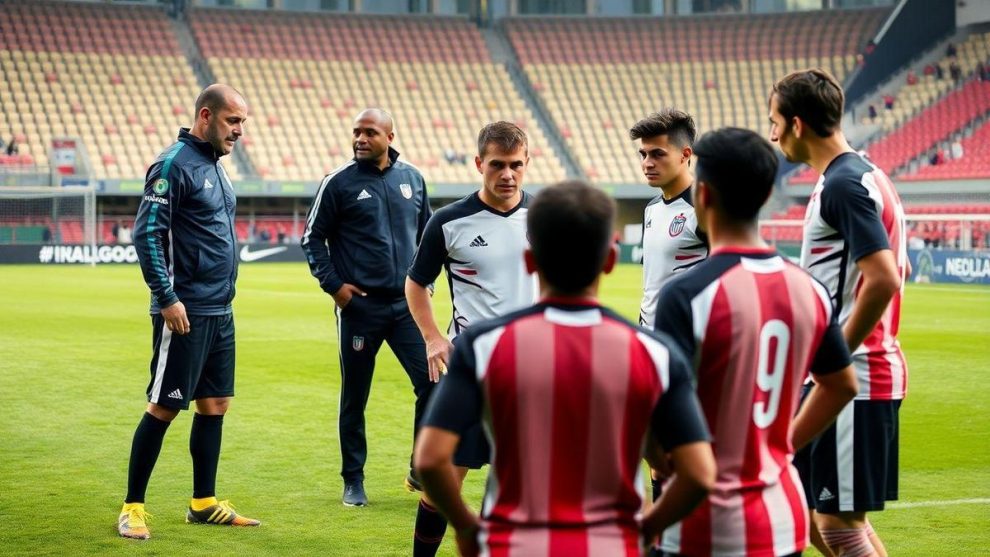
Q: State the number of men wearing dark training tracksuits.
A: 2